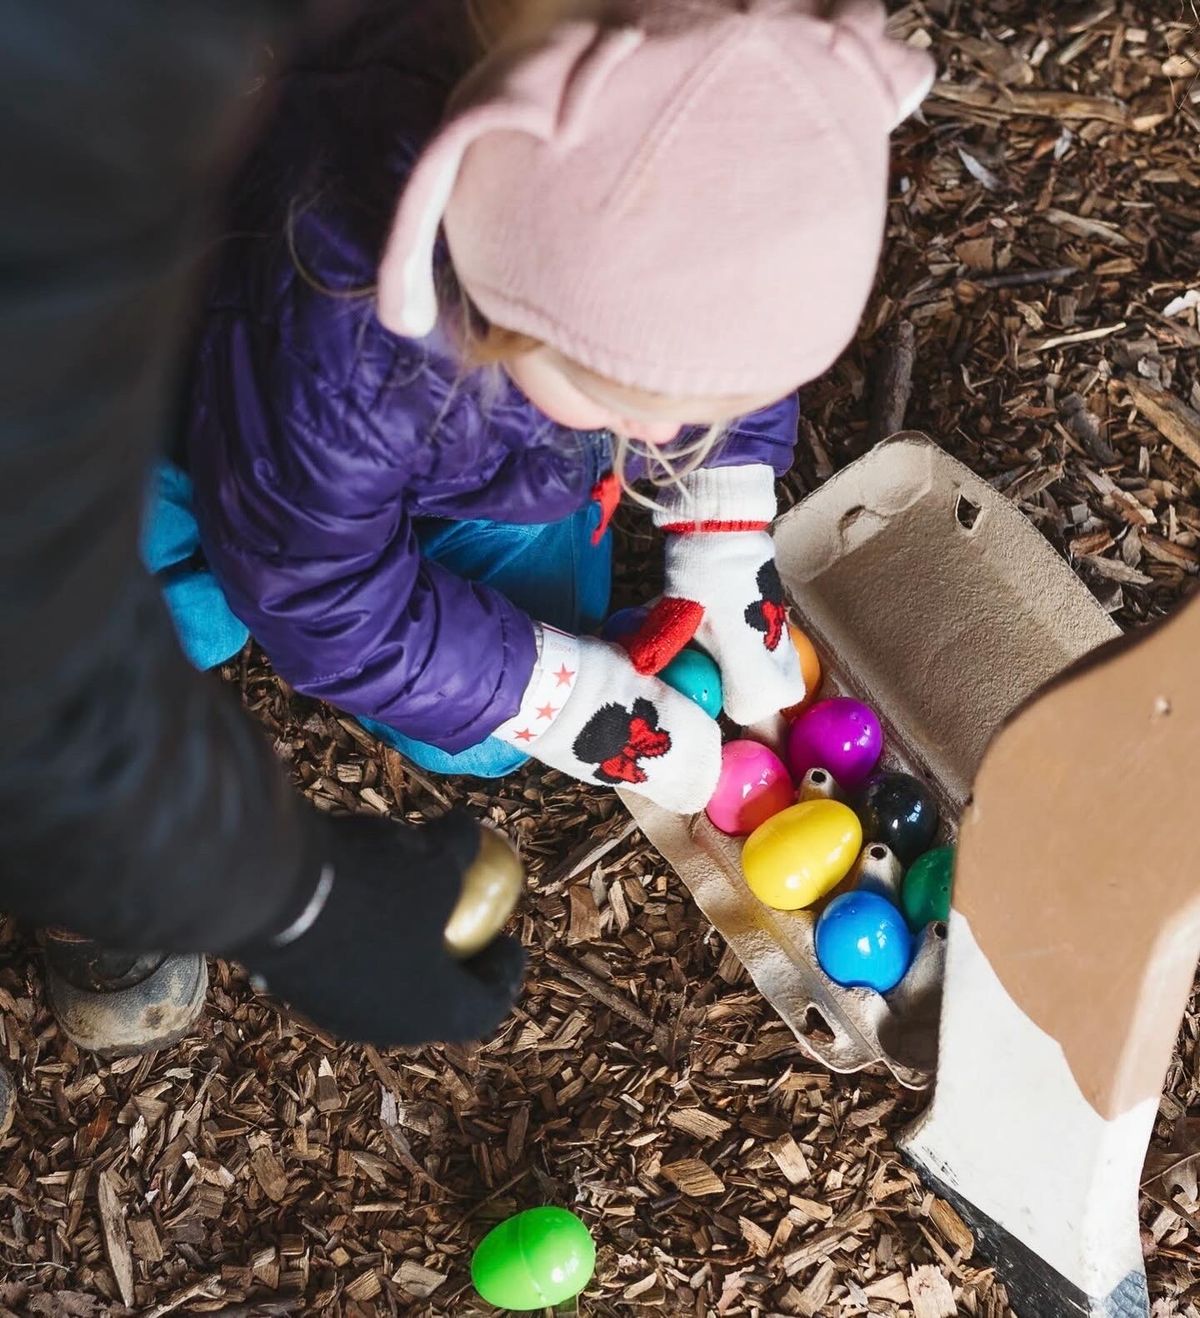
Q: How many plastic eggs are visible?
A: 11